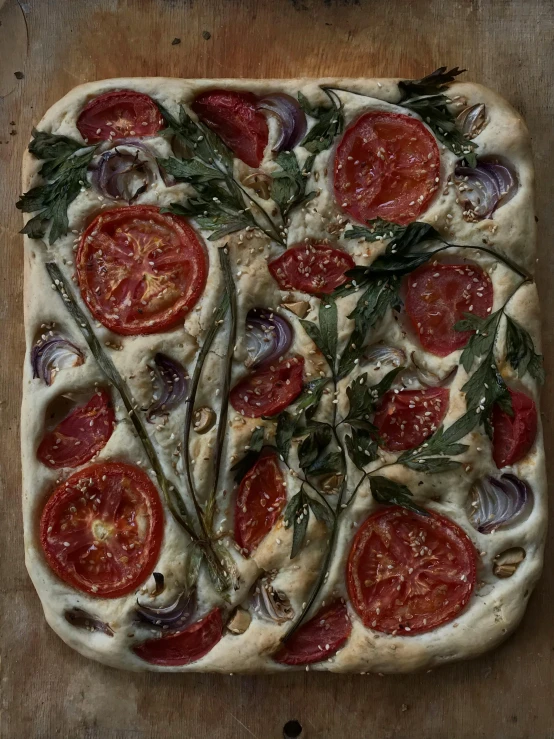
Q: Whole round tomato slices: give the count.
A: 5